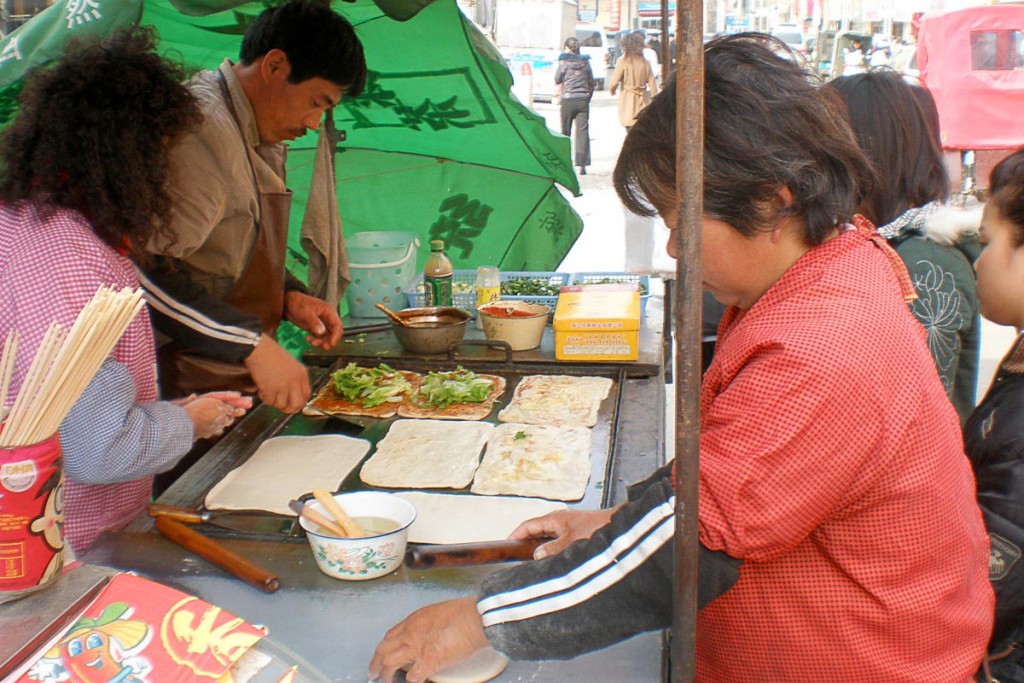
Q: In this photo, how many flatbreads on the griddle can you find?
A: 7